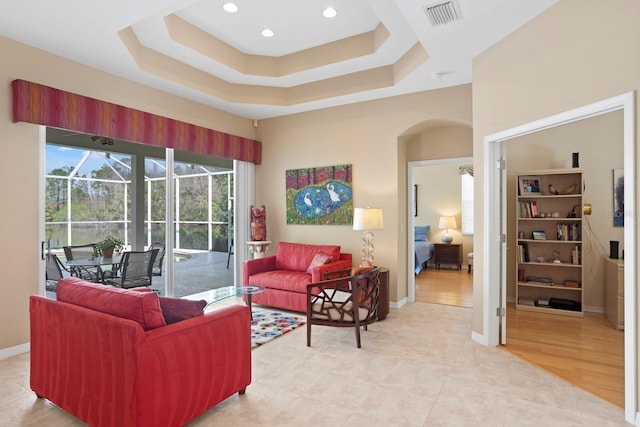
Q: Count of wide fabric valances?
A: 1